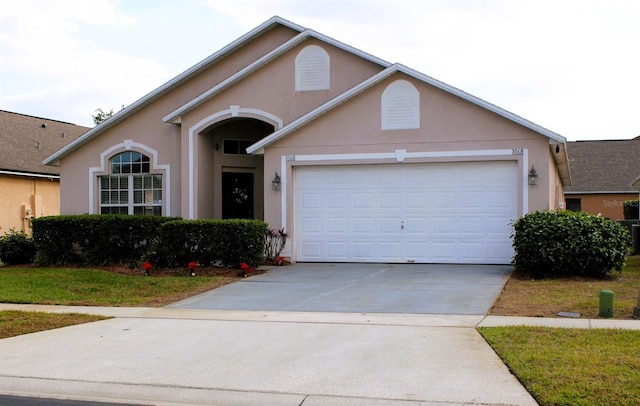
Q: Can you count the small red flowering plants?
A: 4